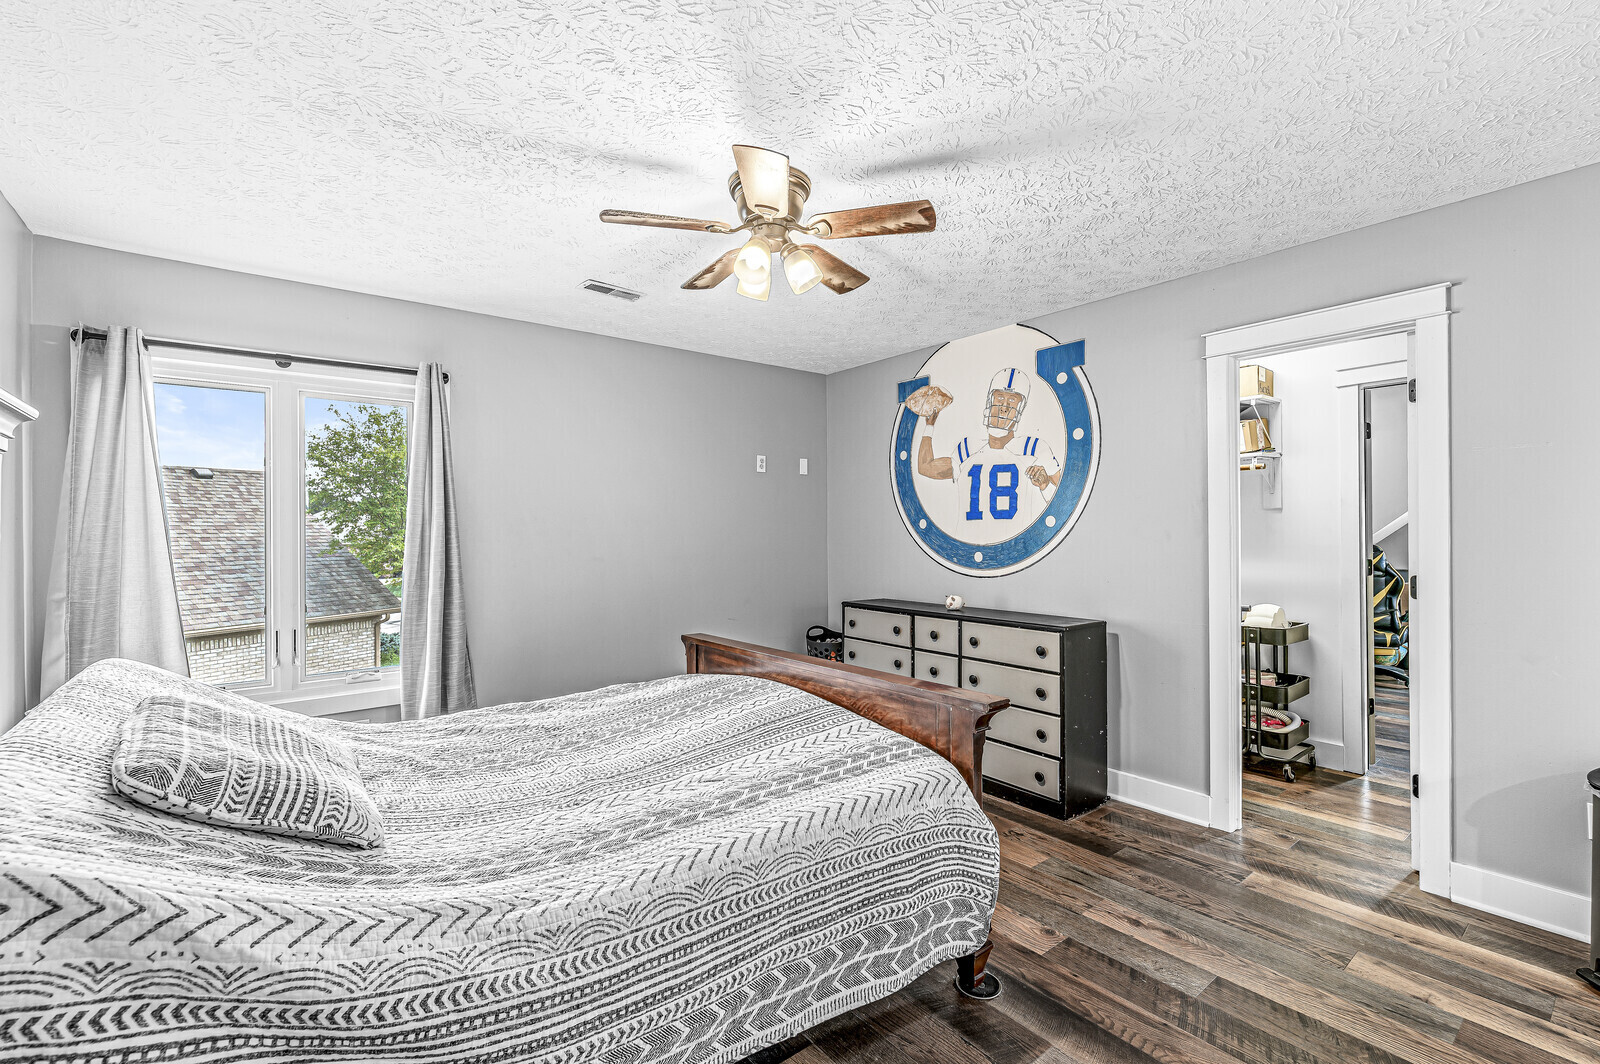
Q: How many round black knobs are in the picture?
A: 12